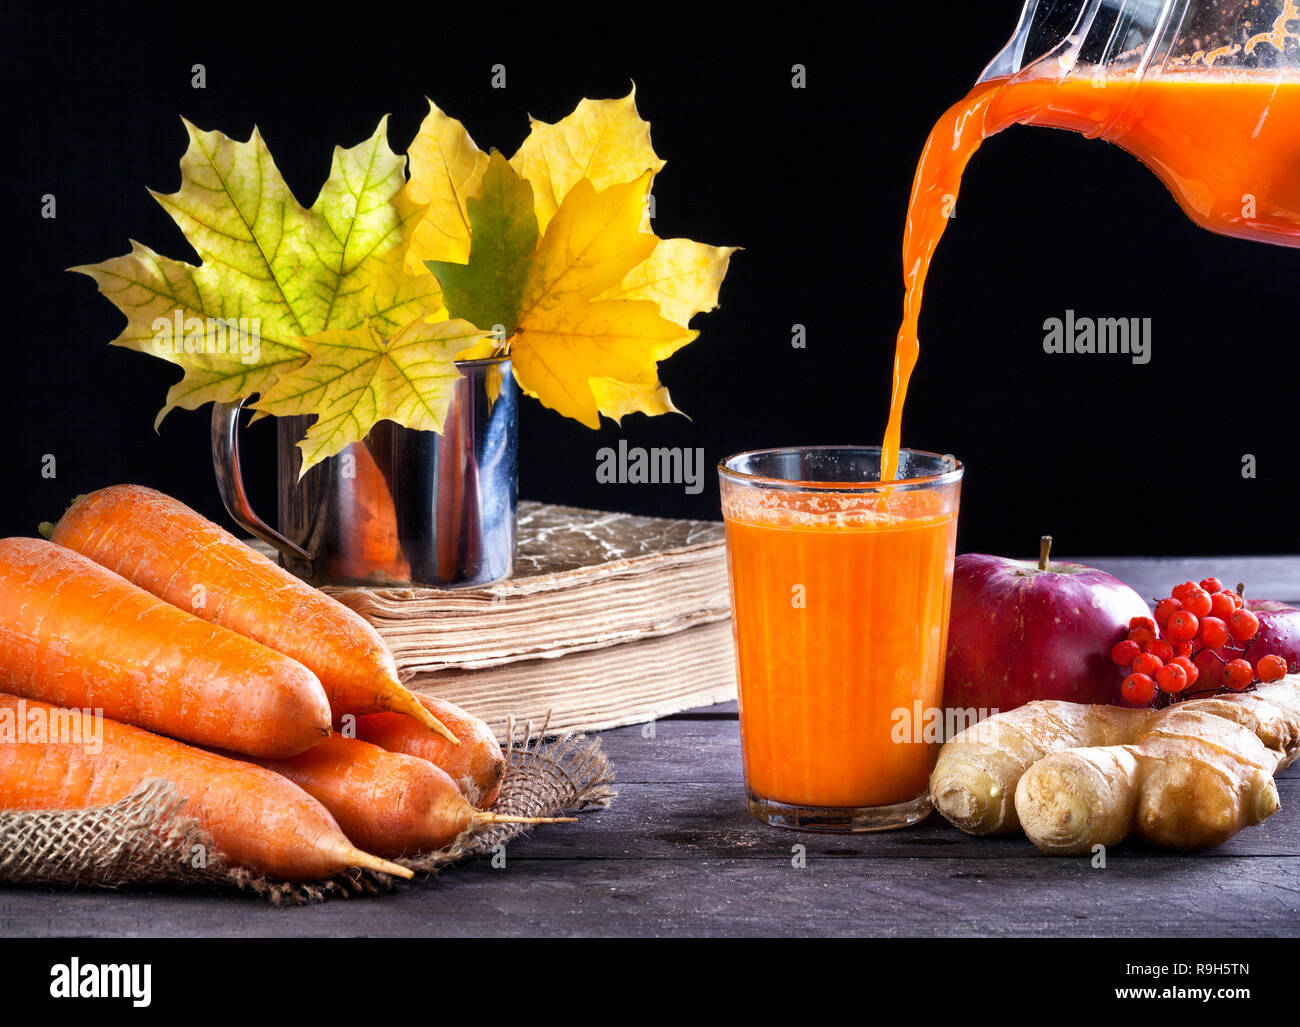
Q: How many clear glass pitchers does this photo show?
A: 1